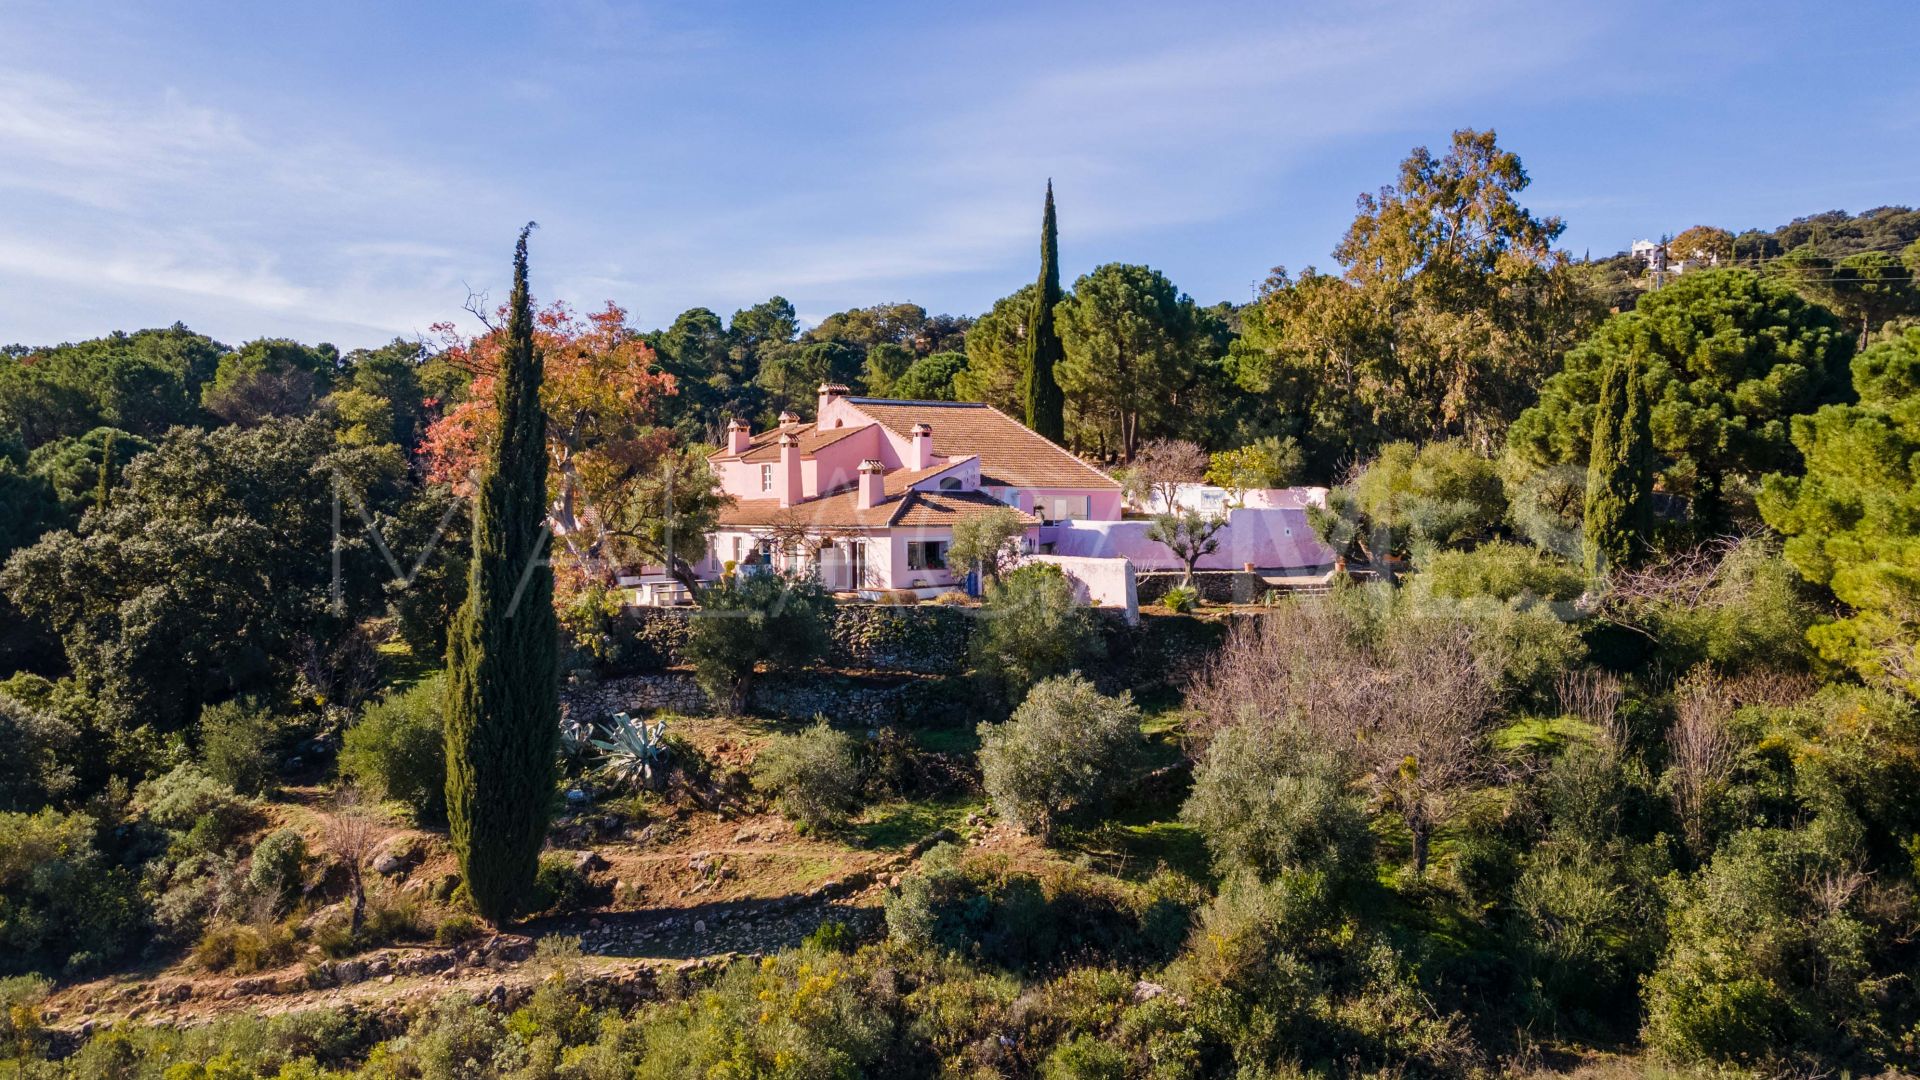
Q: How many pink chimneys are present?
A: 6